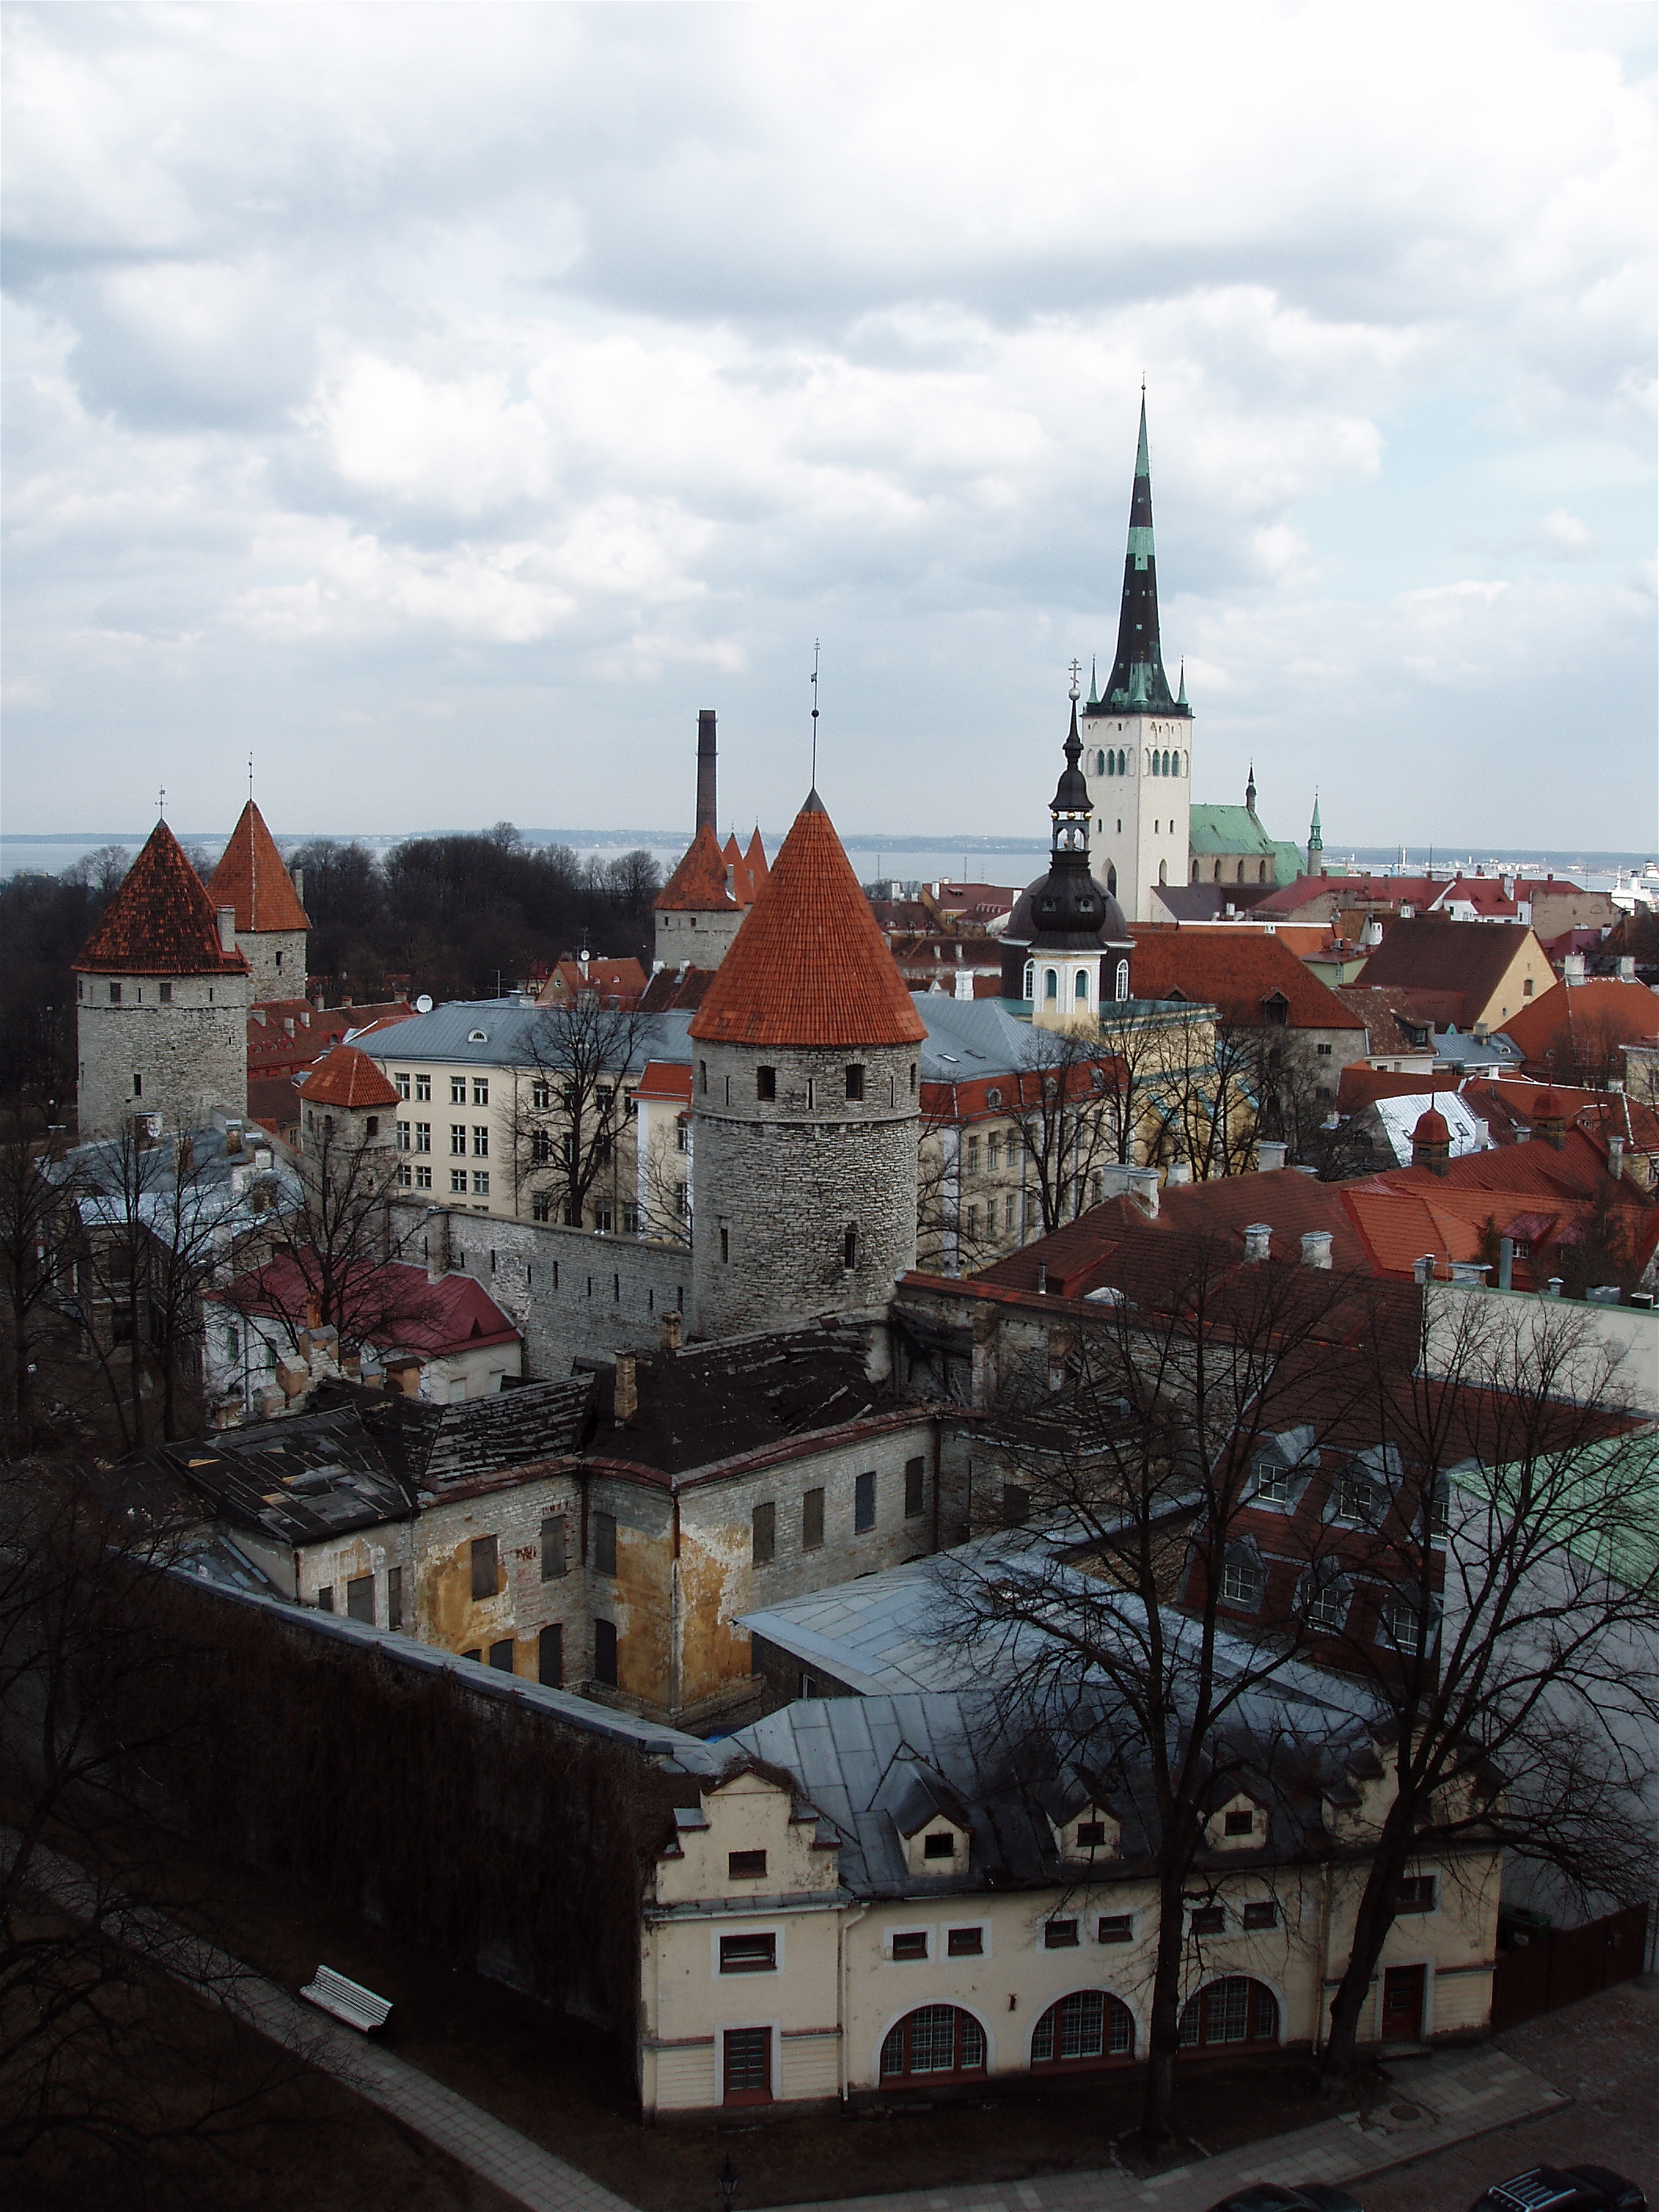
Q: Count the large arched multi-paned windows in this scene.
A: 3